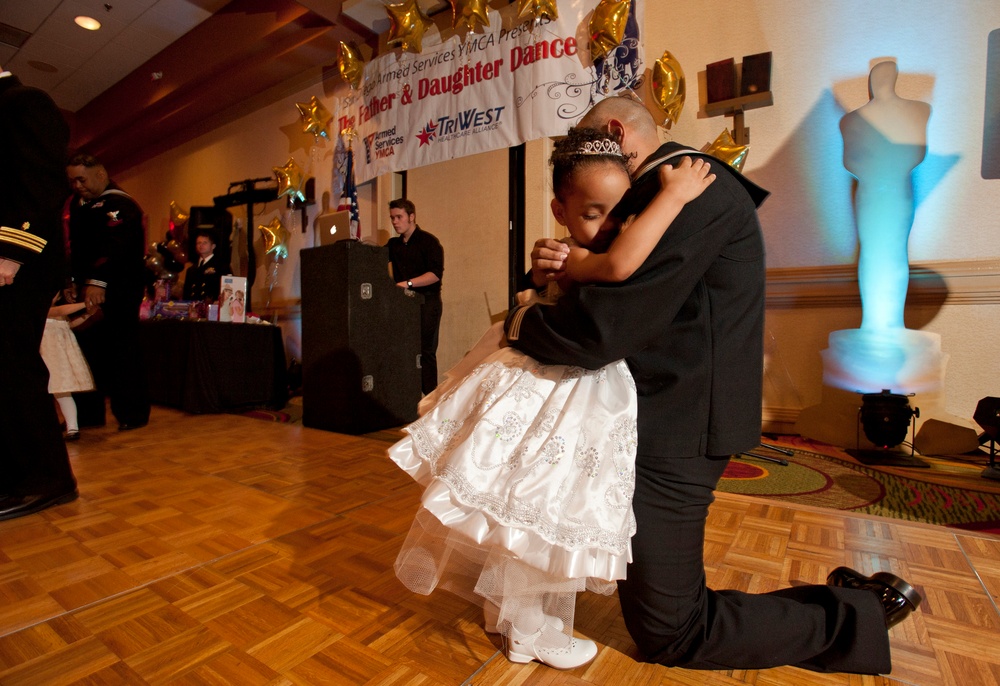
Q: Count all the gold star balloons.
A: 11